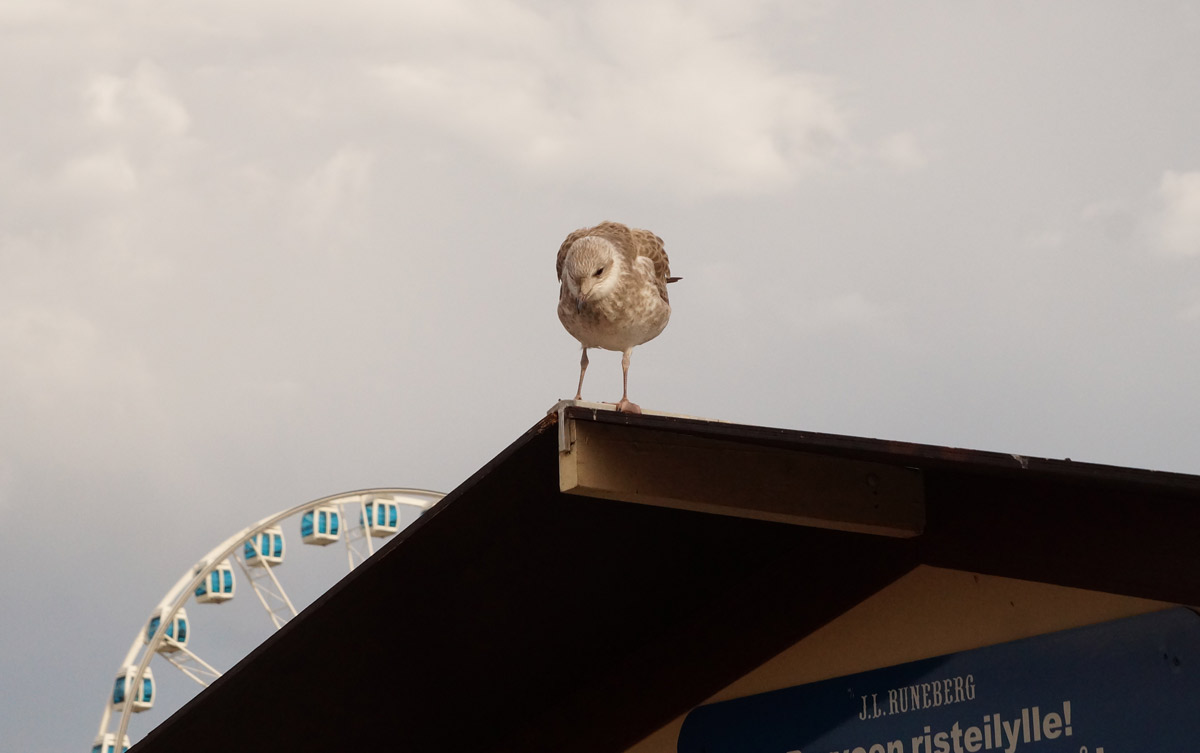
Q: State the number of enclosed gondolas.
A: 7